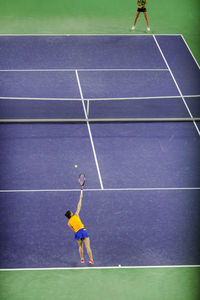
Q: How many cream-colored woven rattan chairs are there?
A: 0